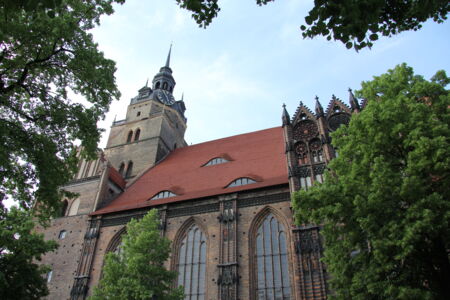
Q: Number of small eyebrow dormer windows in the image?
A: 3